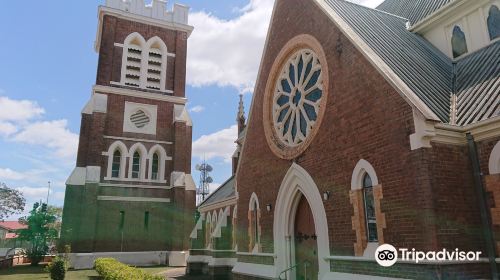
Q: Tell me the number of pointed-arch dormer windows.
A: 2